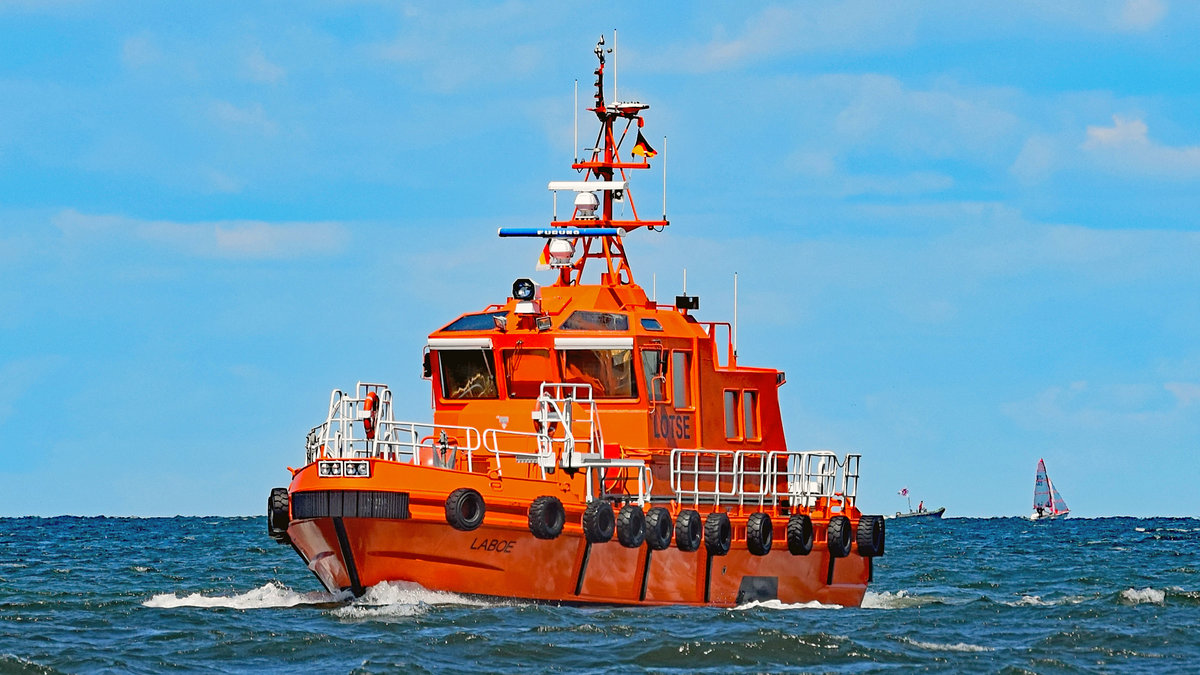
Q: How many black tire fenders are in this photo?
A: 12